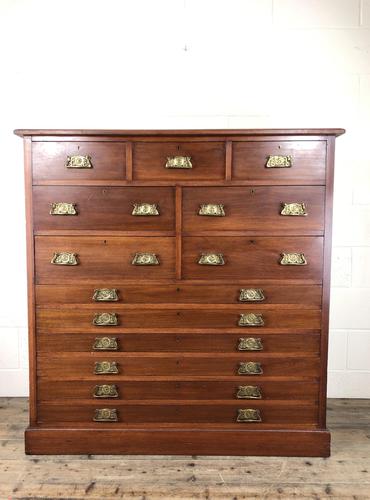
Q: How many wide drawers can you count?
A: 6